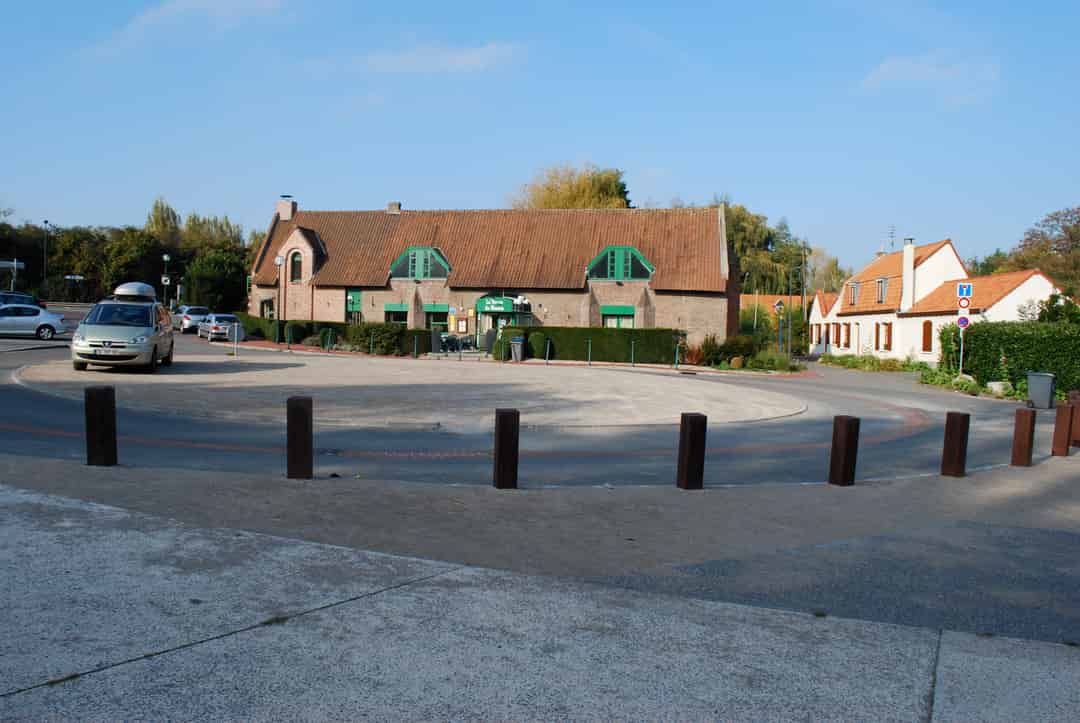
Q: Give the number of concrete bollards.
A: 9